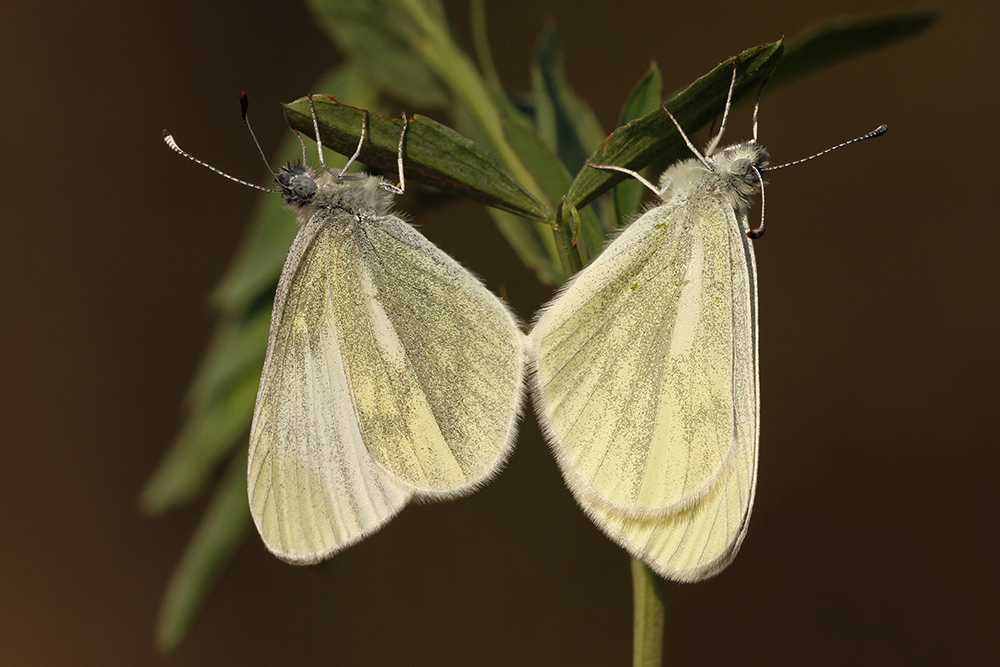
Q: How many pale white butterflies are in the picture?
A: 2